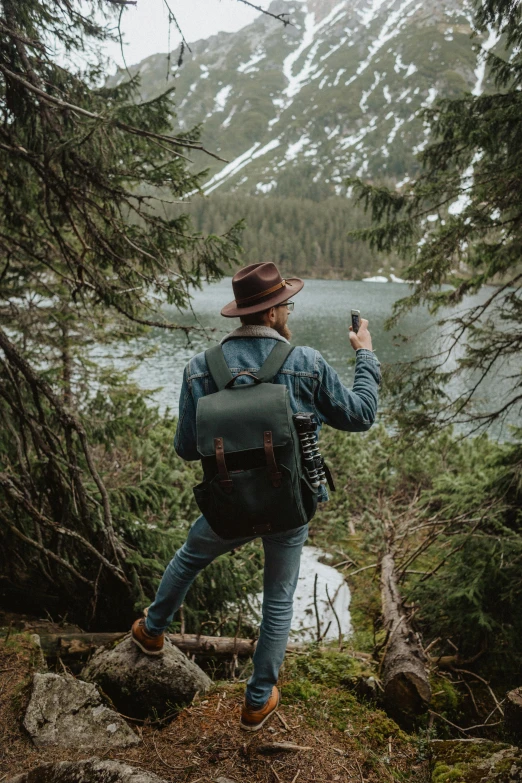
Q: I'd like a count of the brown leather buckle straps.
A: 2